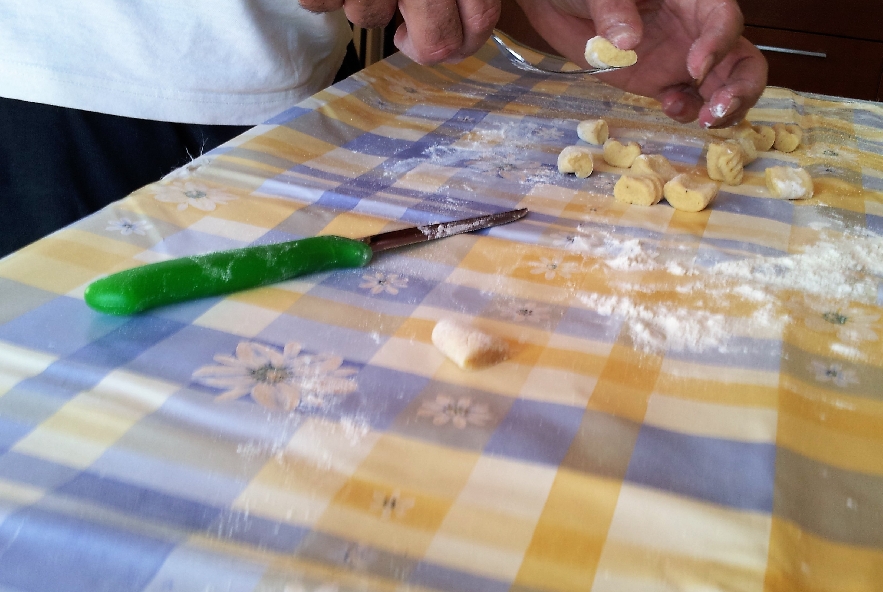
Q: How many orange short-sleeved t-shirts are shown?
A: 0